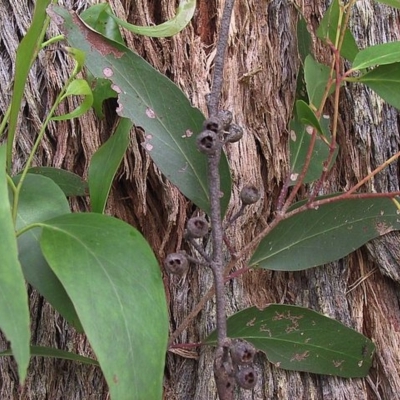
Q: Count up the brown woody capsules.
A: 9